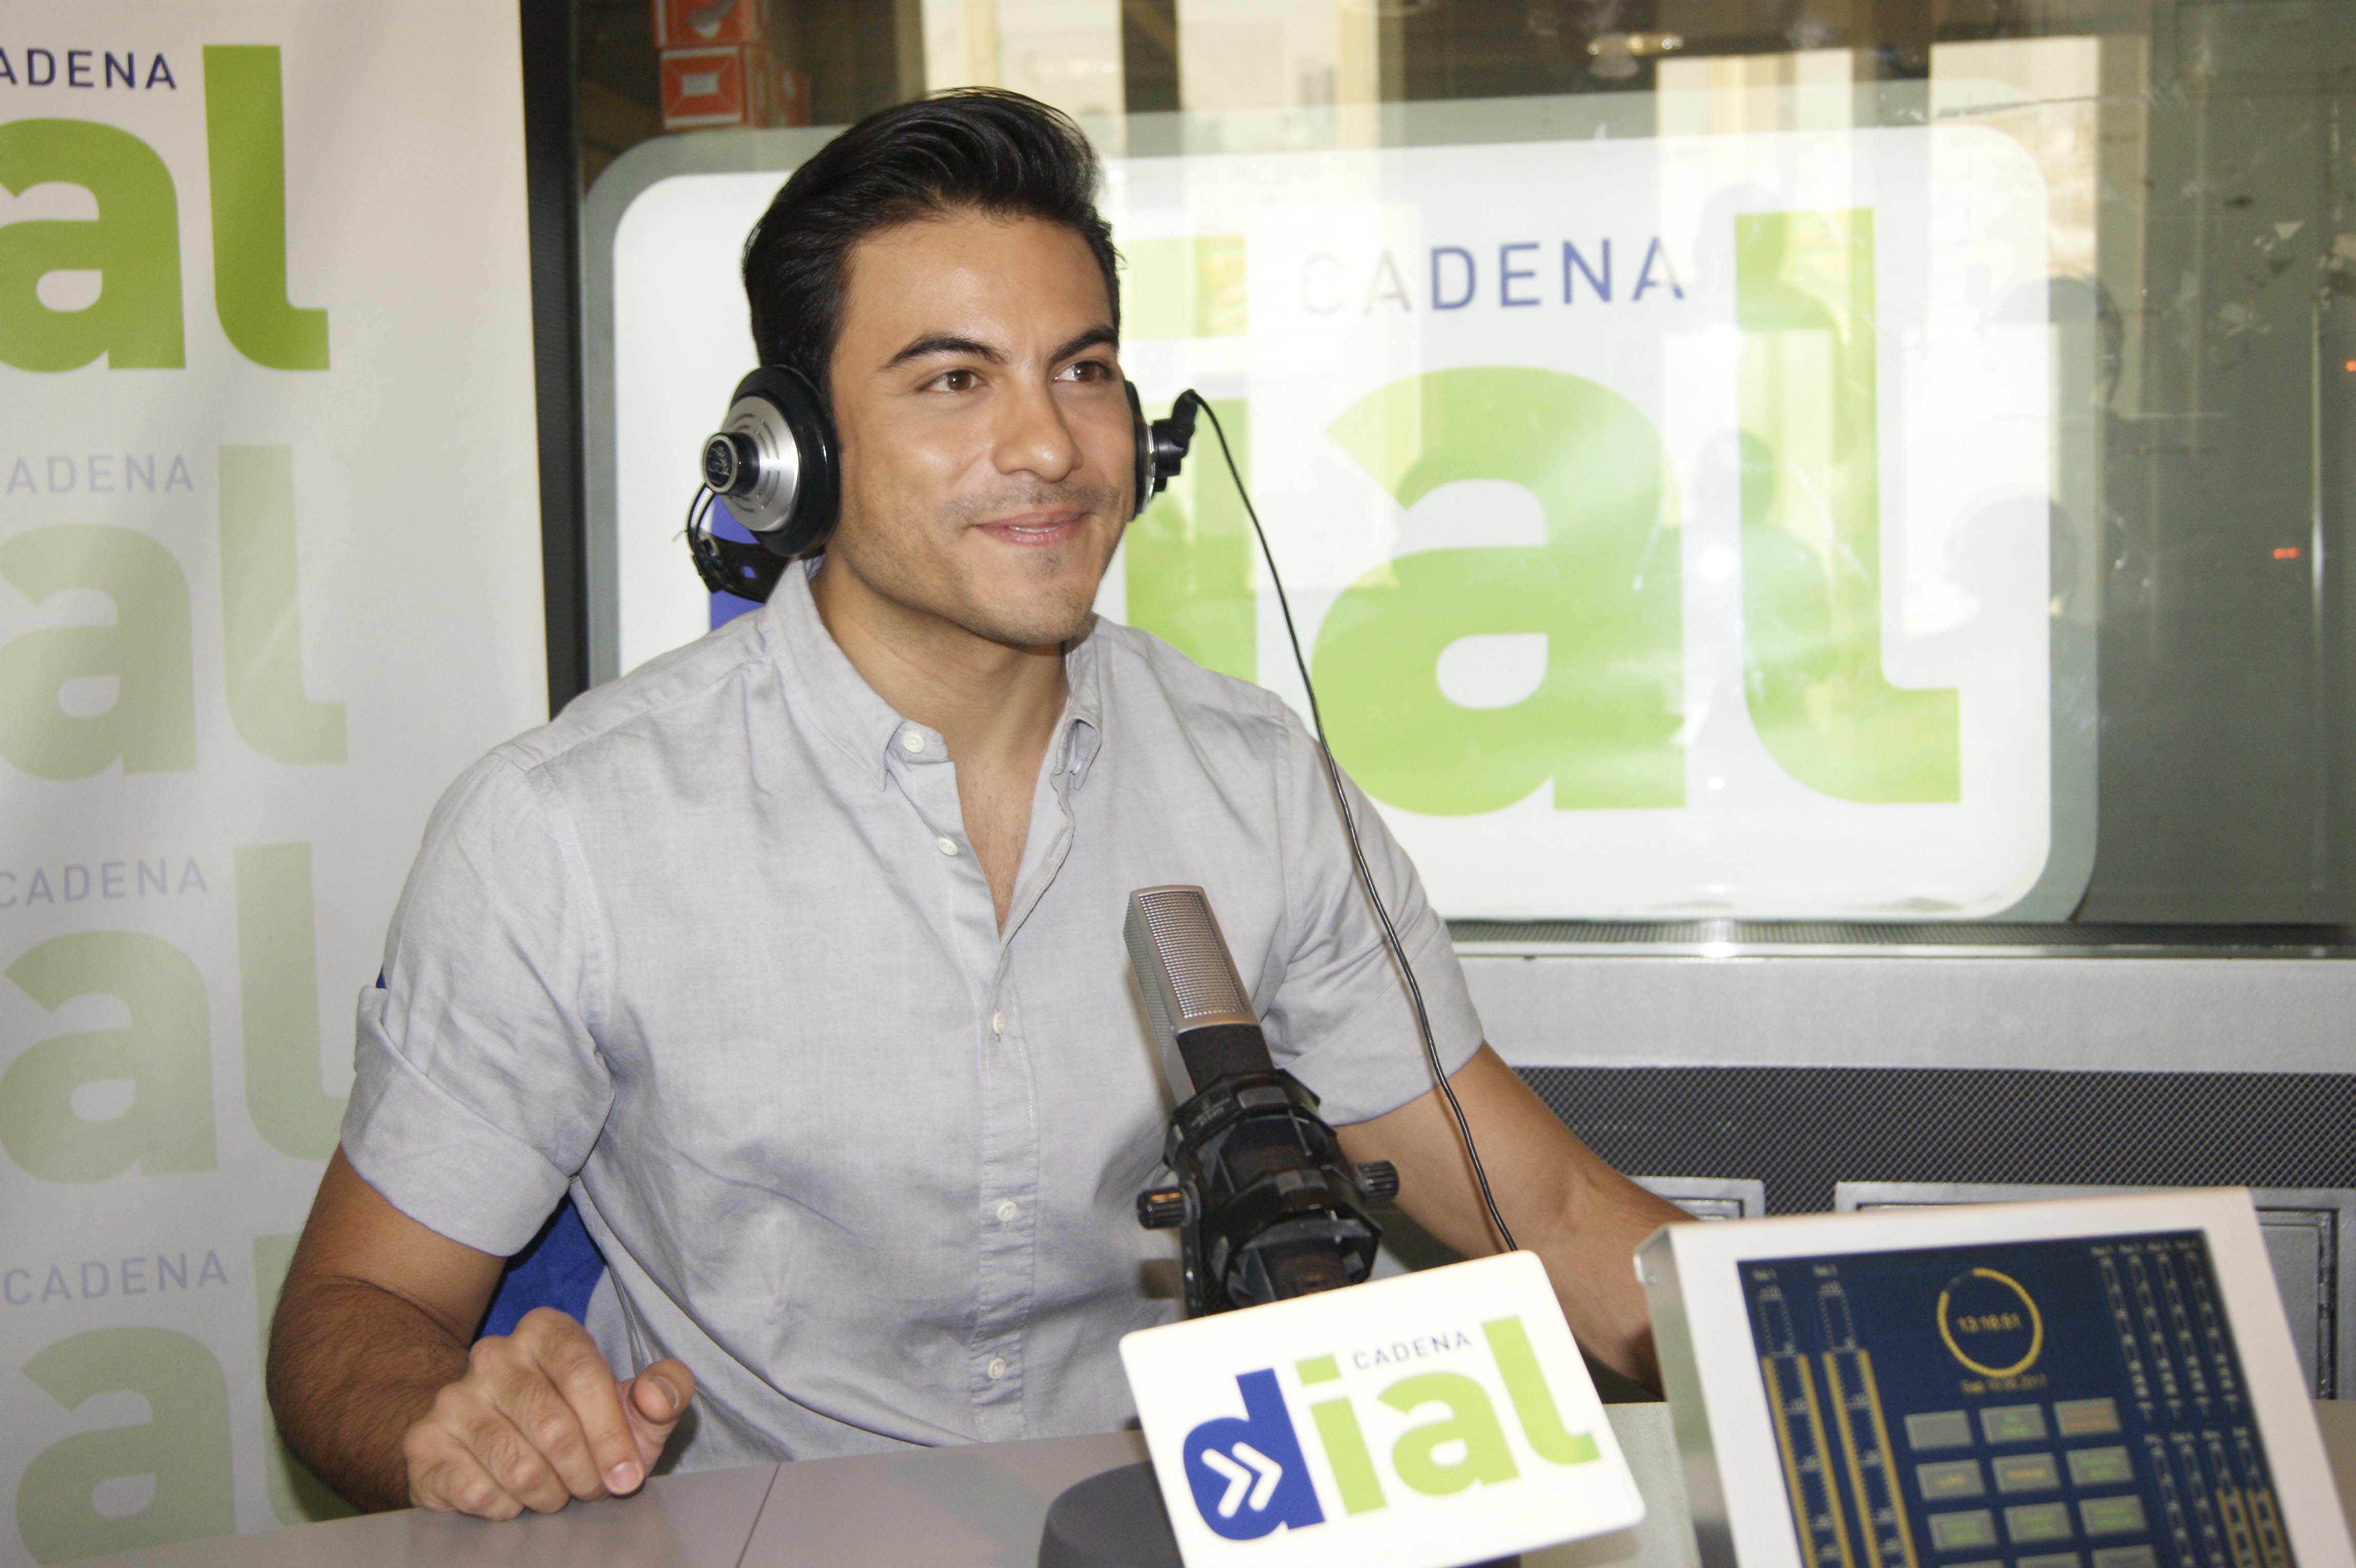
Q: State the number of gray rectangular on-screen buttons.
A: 12